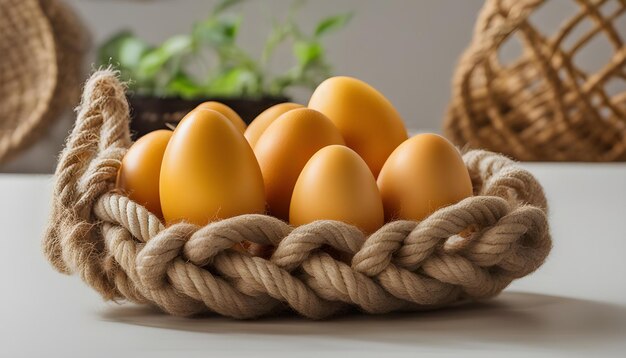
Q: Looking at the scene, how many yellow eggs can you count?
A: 8